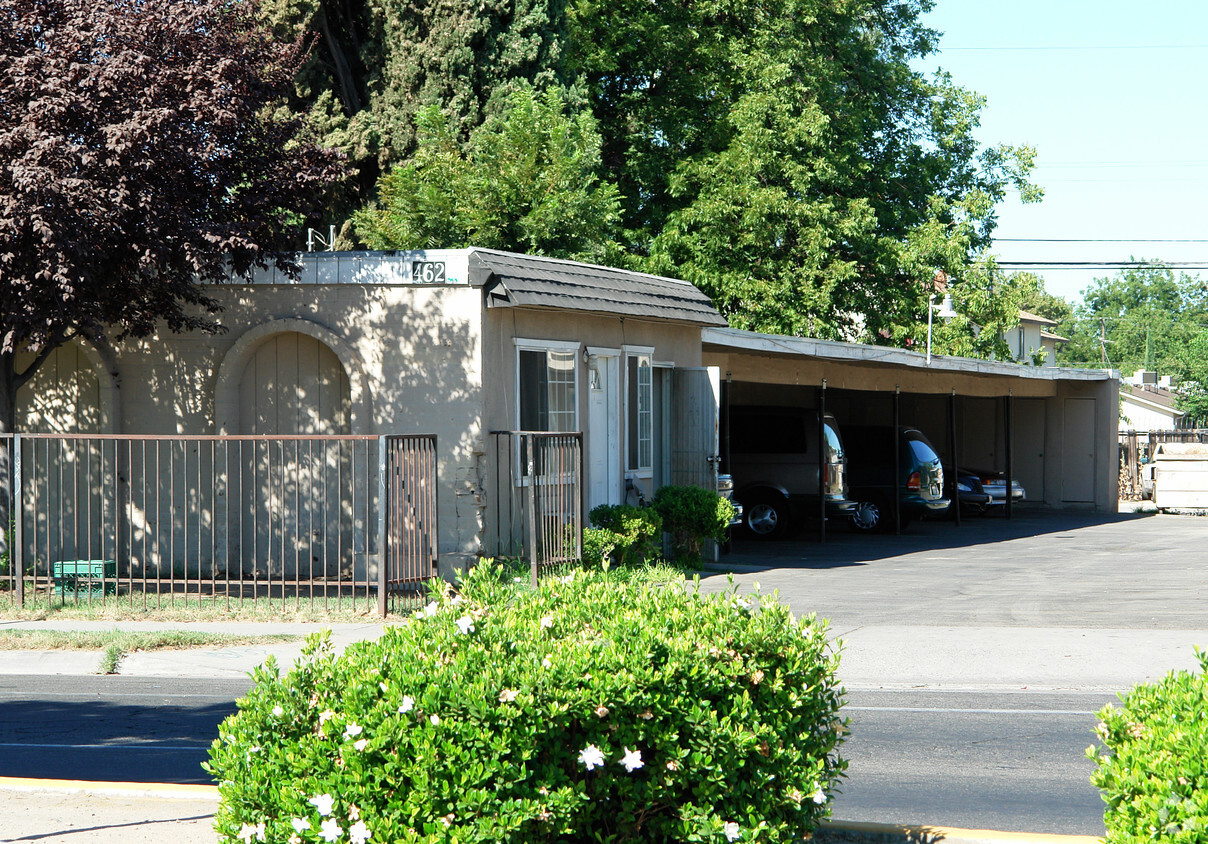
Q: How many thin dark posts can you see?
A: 5